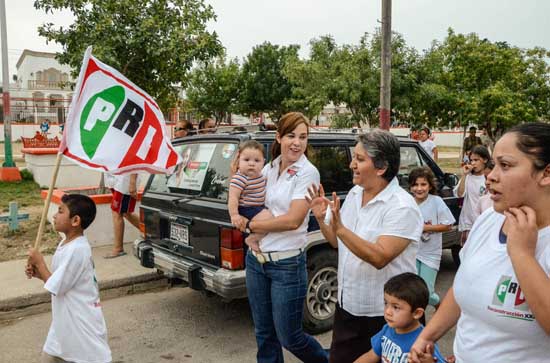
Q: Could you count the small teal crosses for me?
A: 1